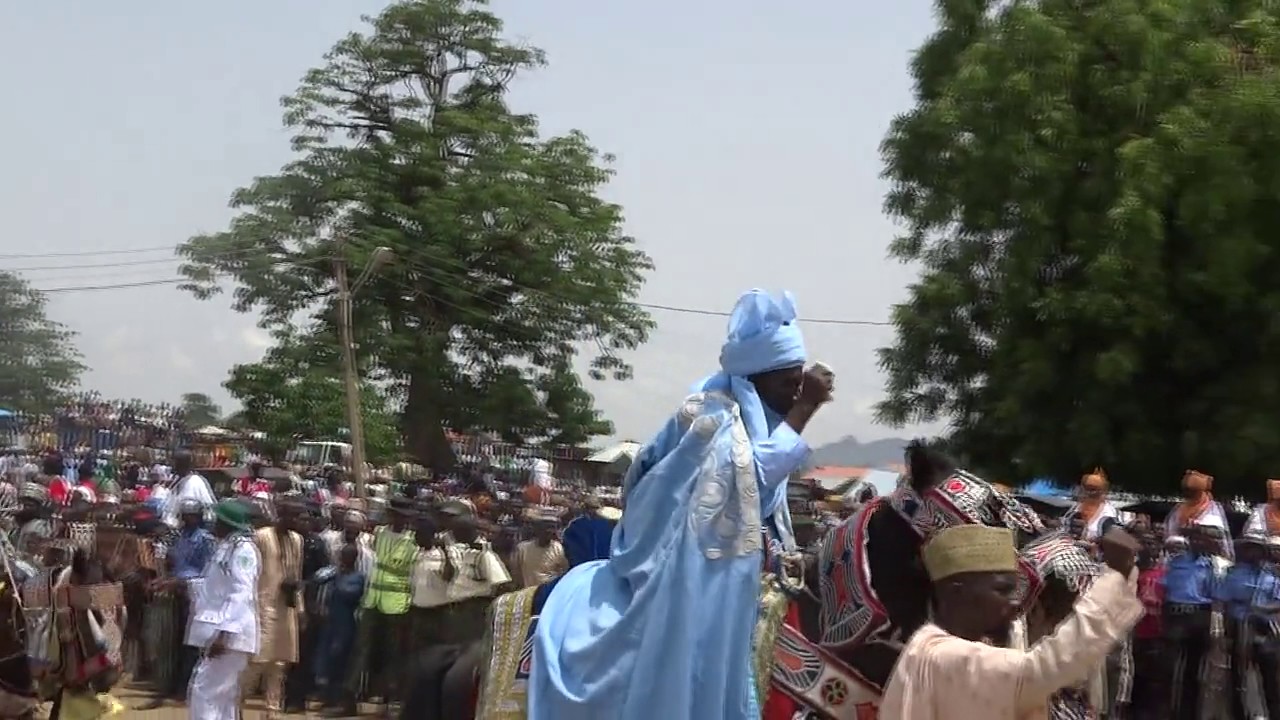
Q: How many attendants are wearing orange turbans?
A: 3